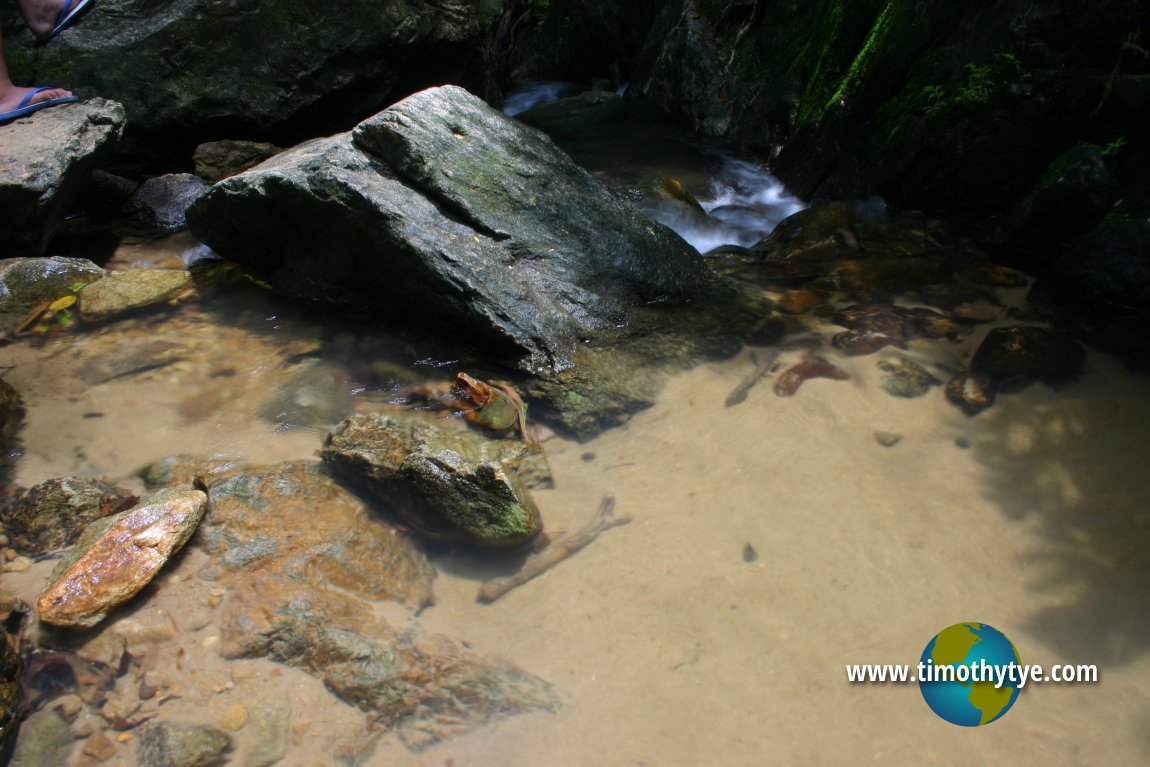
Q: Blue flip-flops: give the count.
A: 2